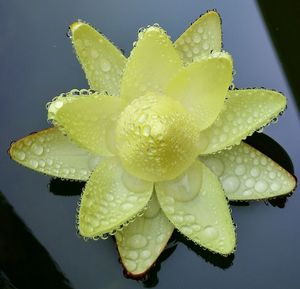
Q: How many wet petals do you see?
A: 11